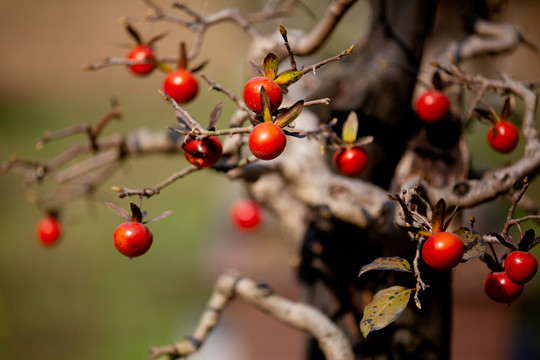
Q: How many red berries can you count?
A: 14